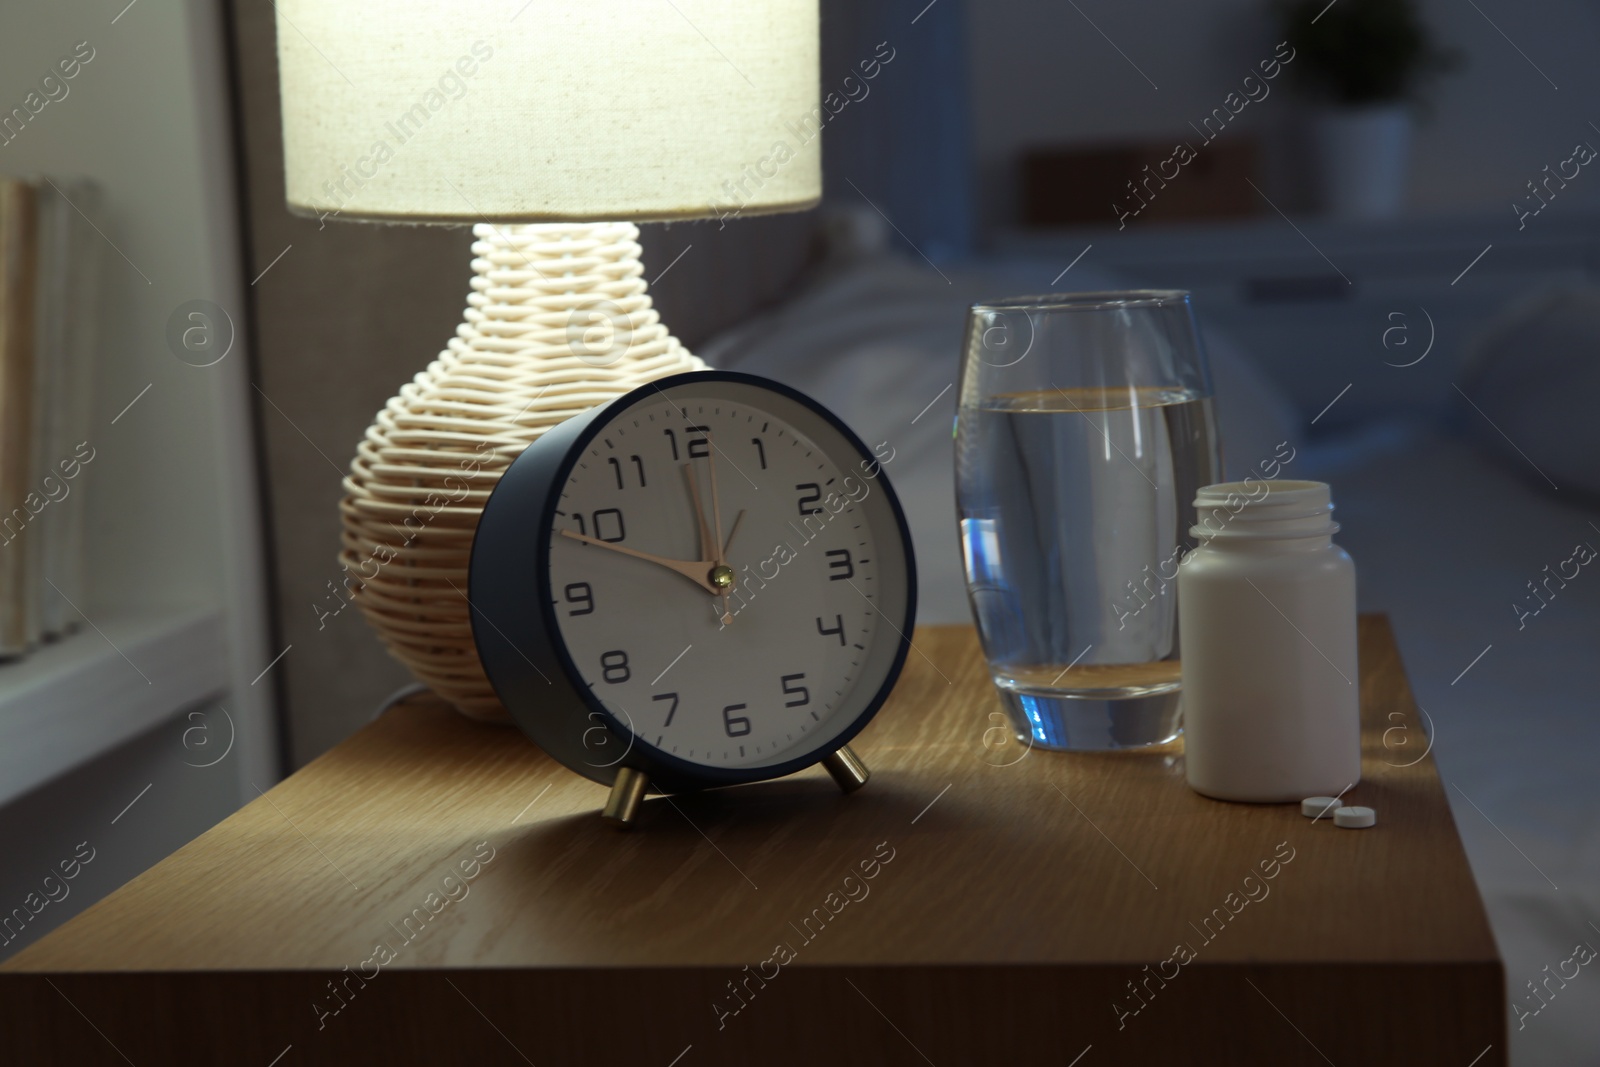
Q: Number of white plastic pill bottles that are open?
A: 1